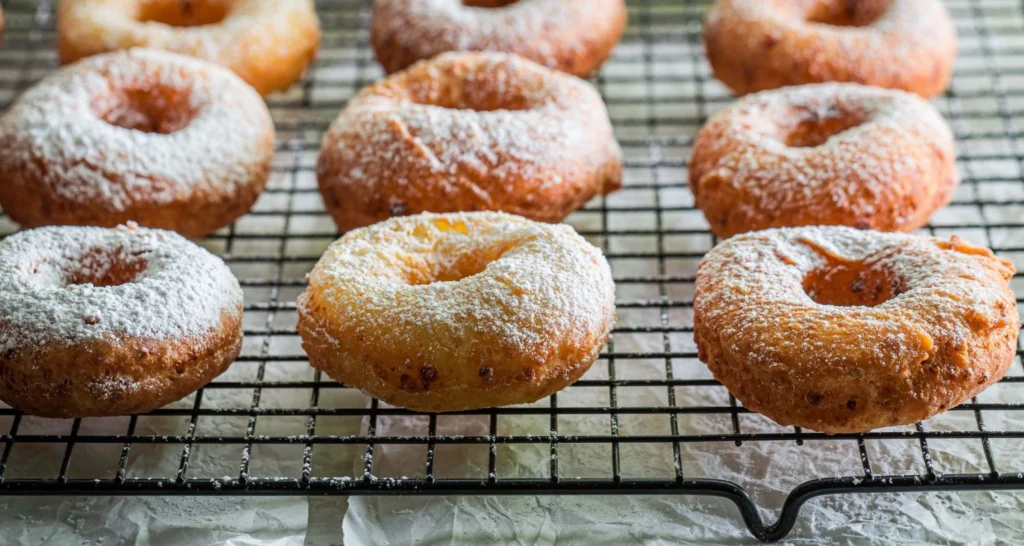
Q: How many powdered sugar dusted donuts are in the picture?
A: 9